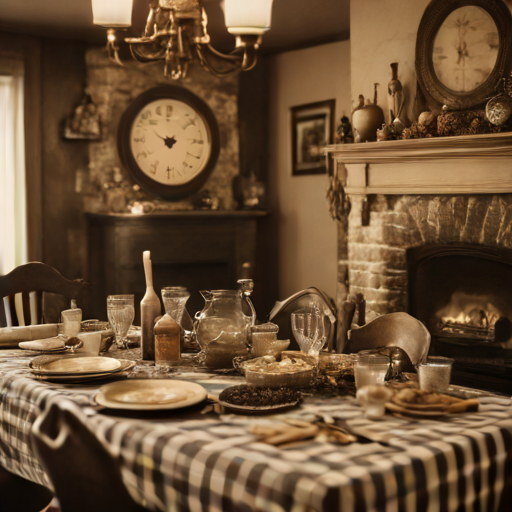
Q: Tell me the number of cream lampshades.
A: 2